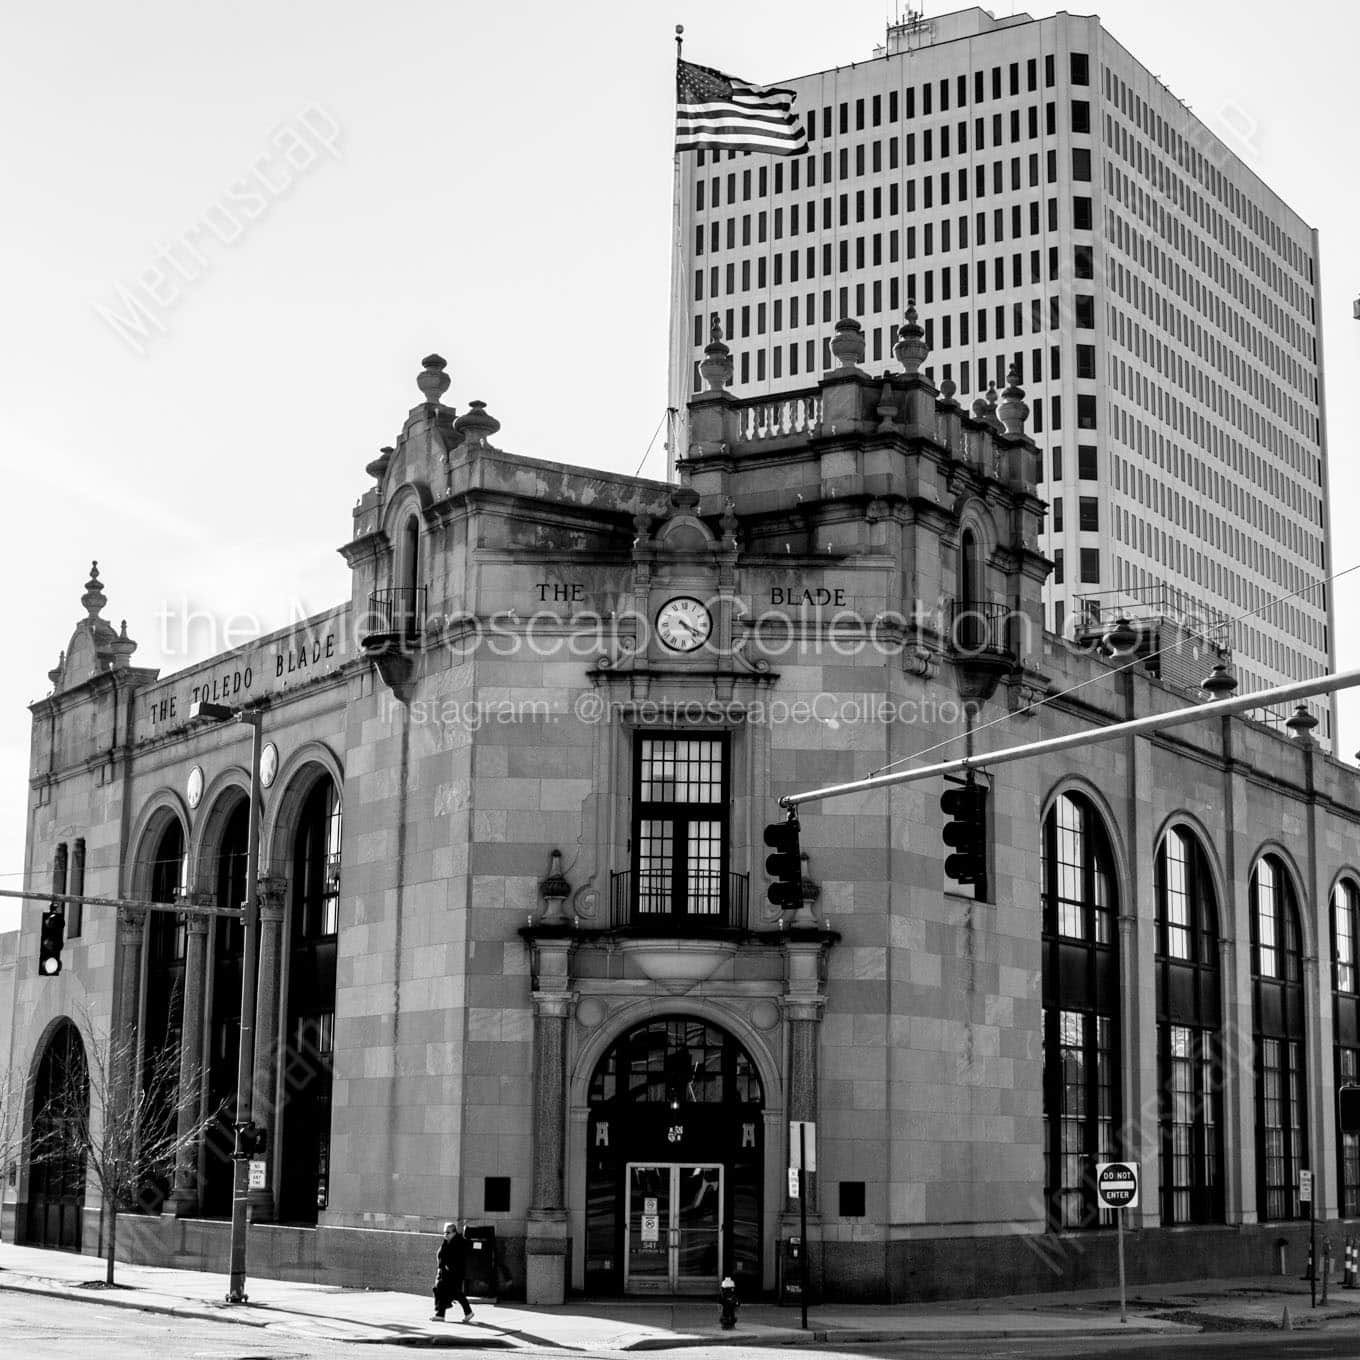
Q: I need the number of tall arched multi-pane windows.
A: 7